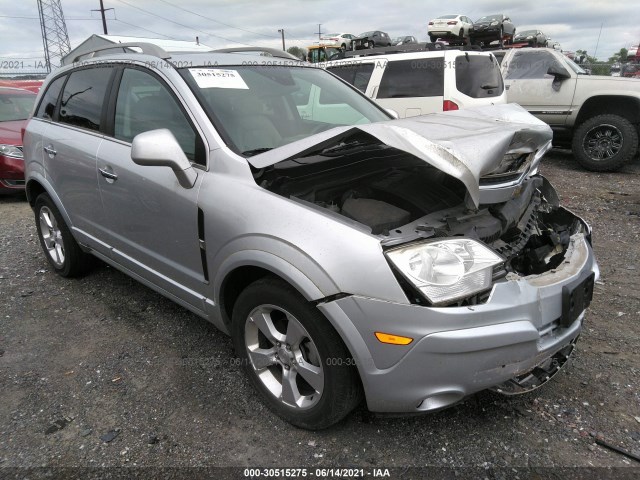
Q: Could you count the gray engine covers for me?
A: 1